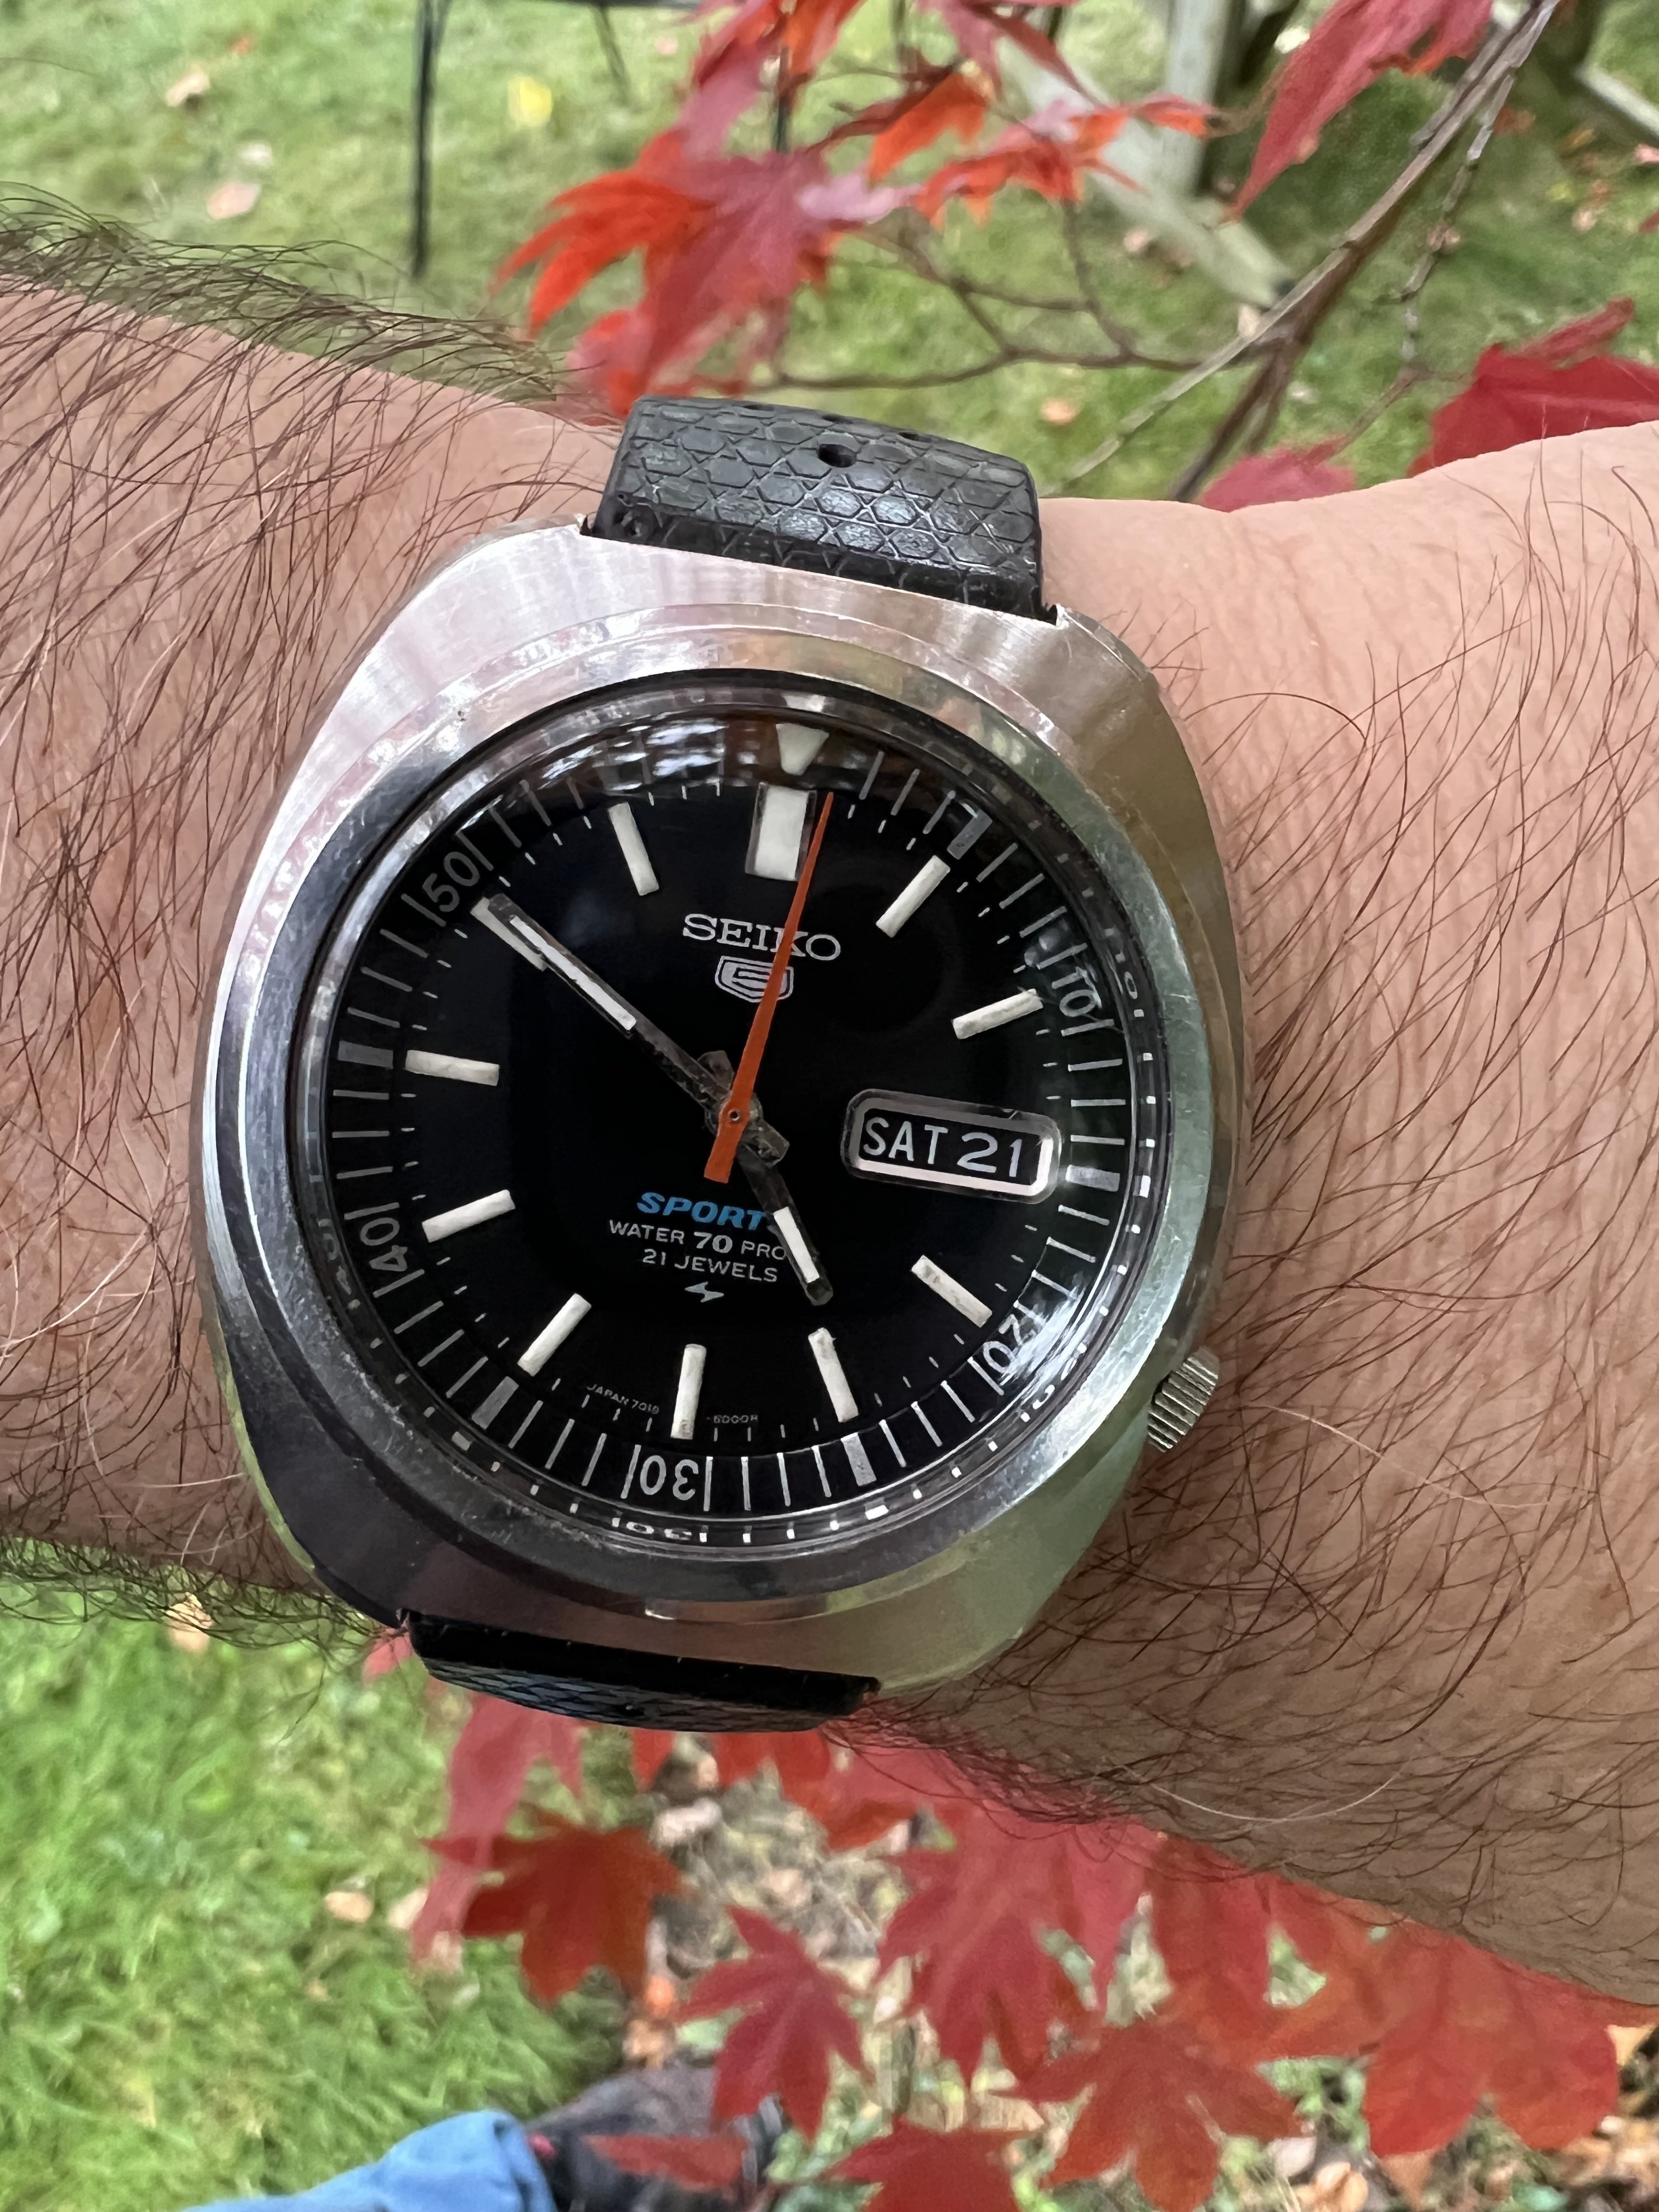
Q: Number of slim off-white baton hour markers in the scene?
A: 10